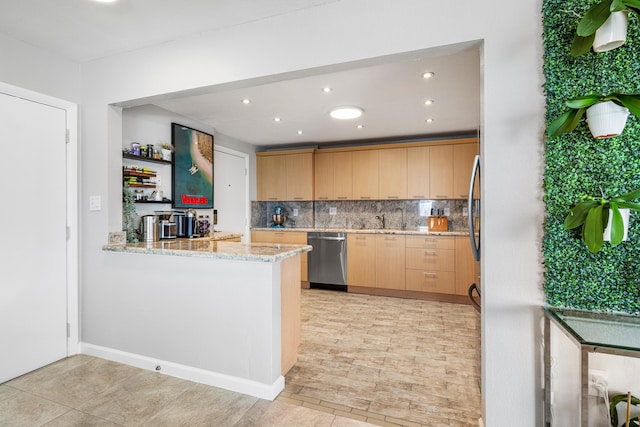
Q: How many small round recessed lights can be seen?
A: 8